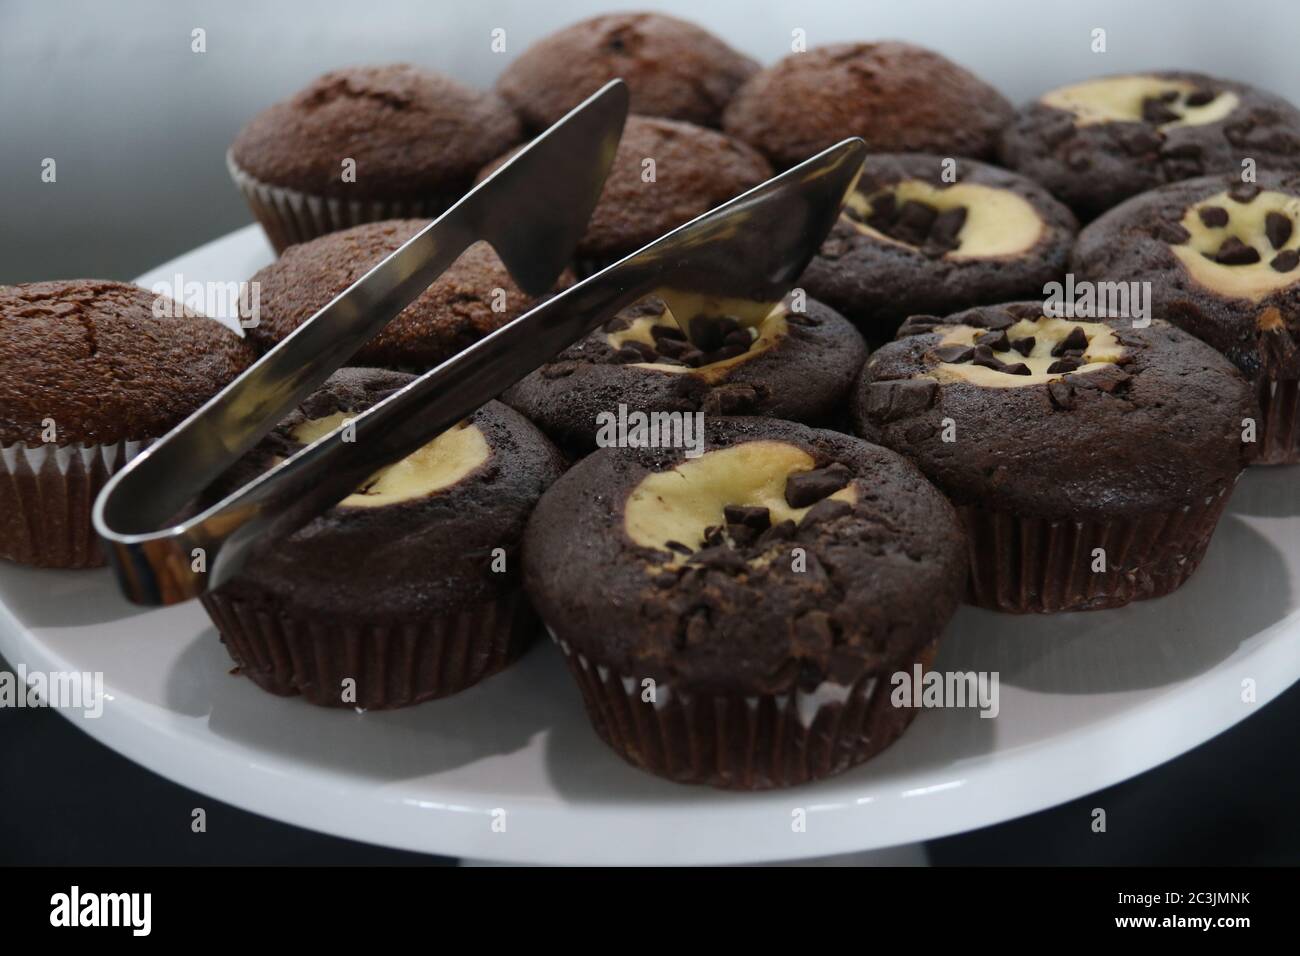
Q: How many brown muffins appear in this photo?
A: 6